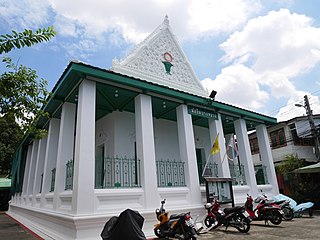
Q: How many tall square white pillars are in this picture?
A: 11